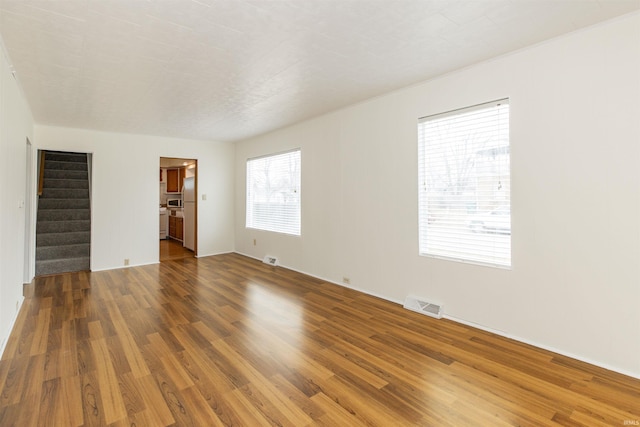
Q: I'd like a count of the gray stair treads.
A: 11